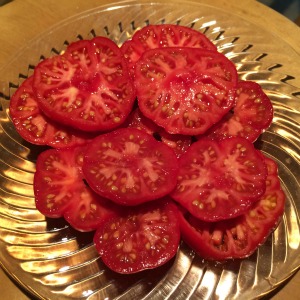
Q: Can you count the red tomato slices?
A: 11